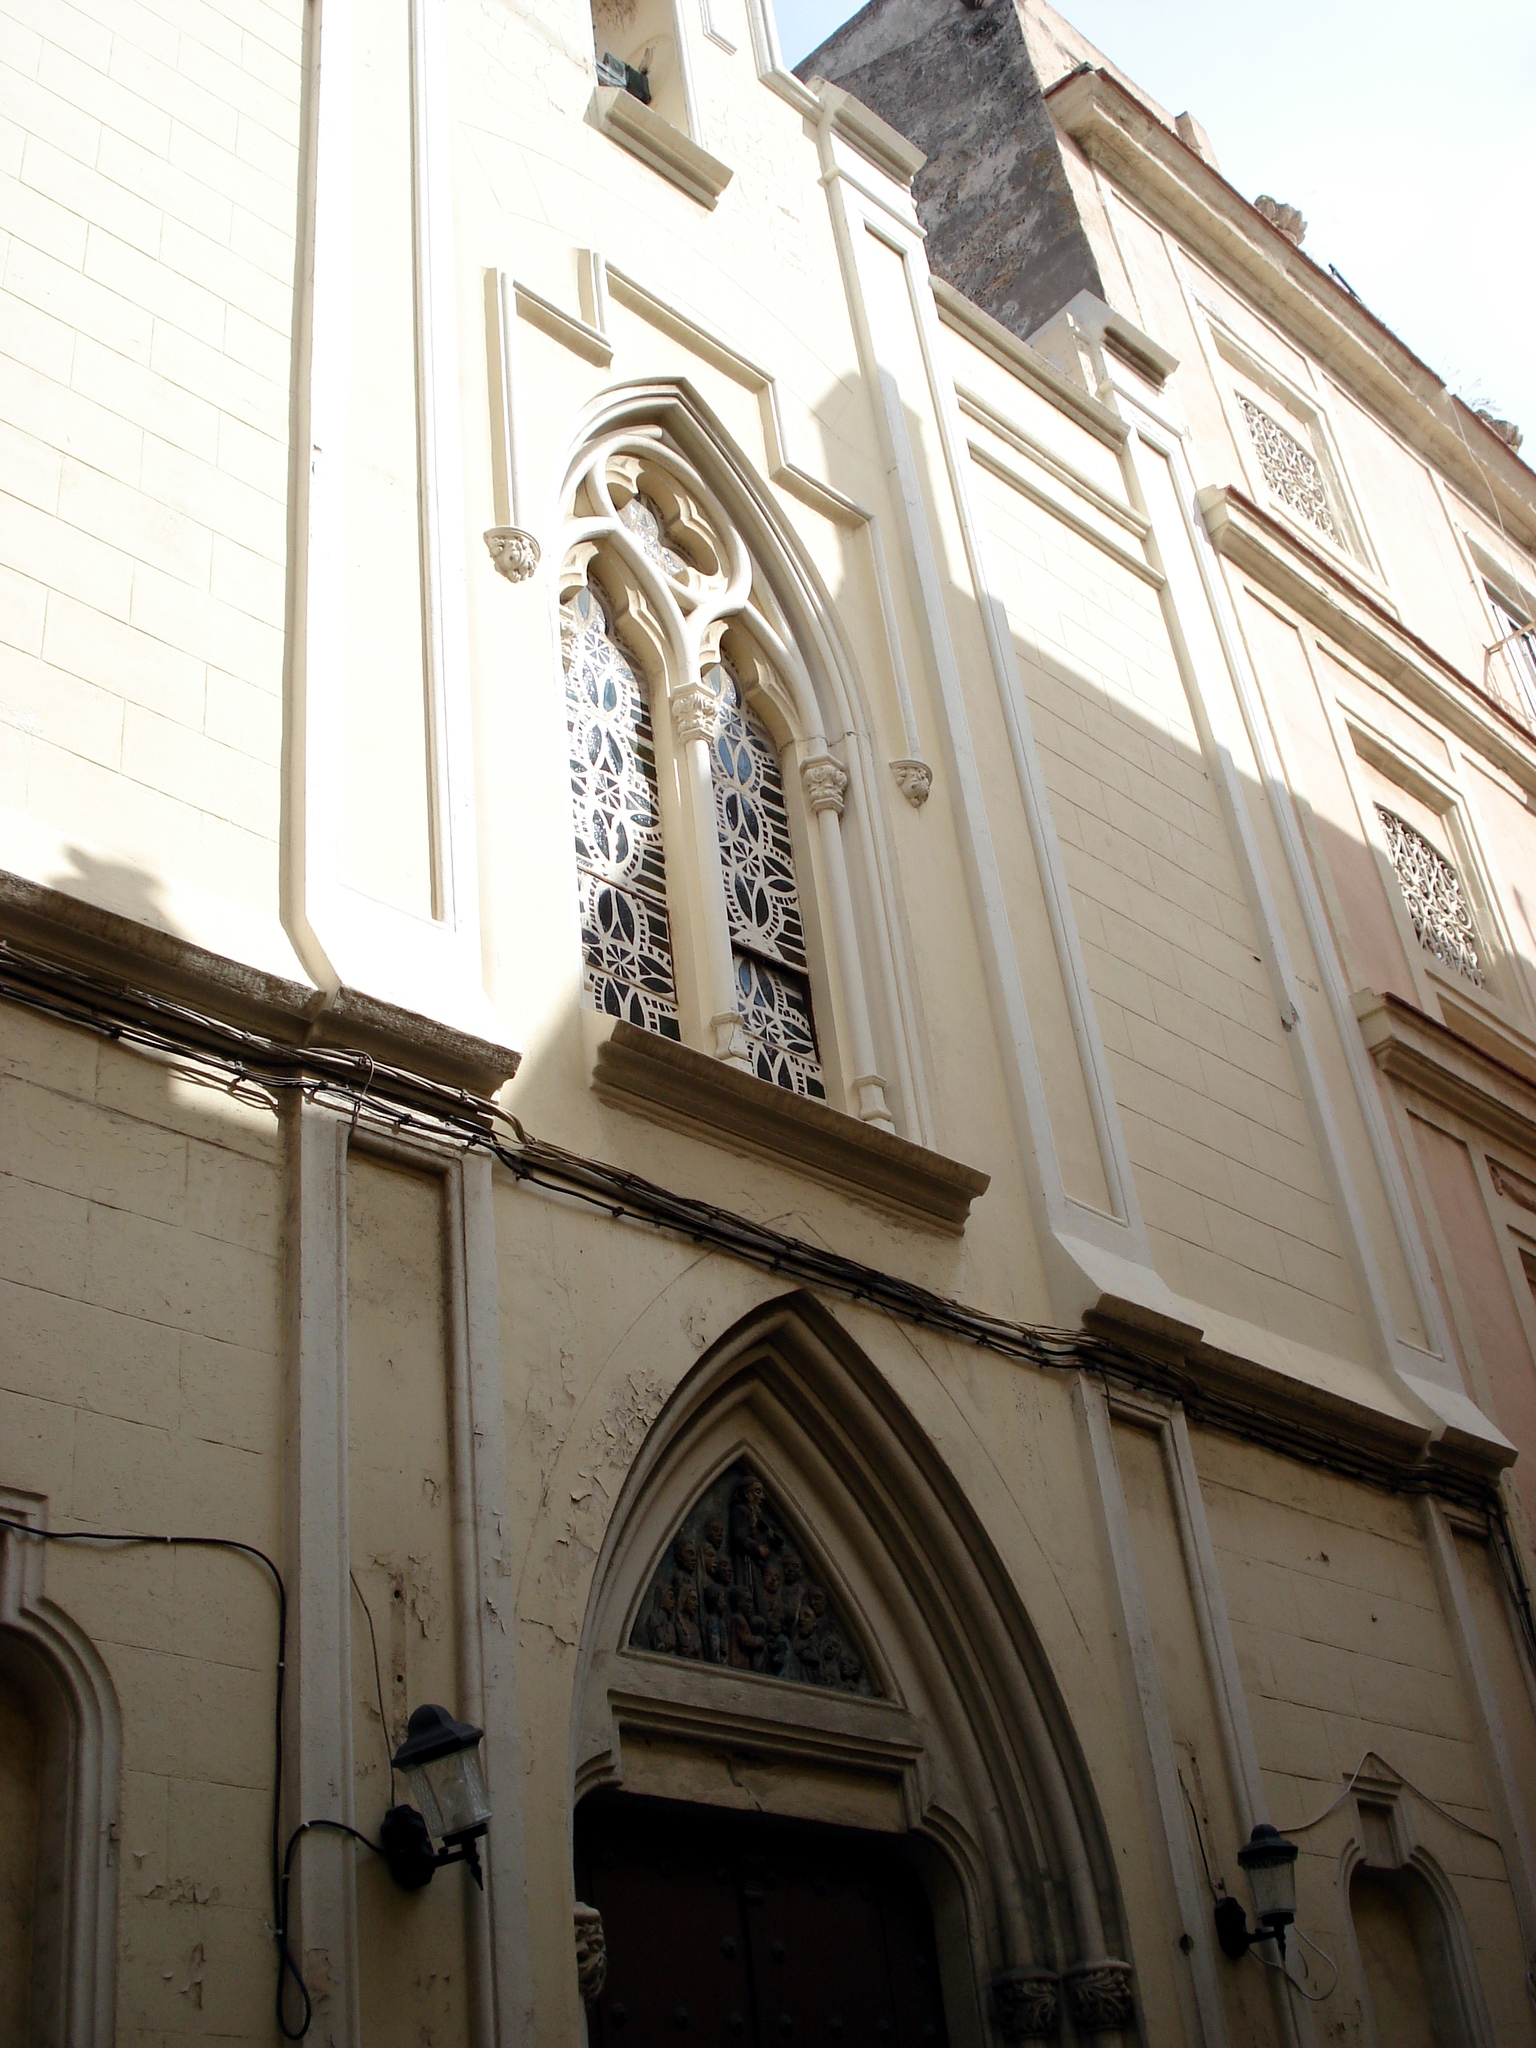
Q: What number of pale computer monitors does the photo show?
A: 0